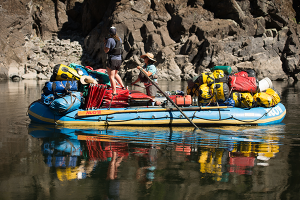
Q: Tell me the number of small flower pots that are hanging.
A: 0